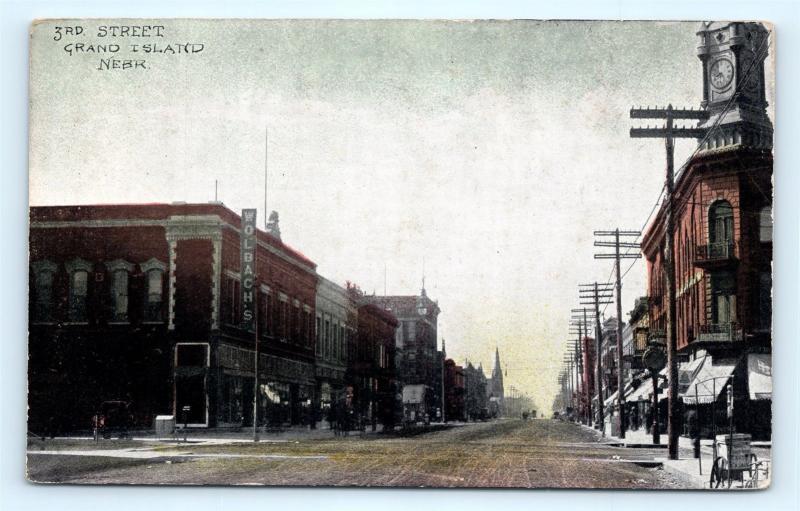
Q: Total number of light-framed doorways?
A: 1